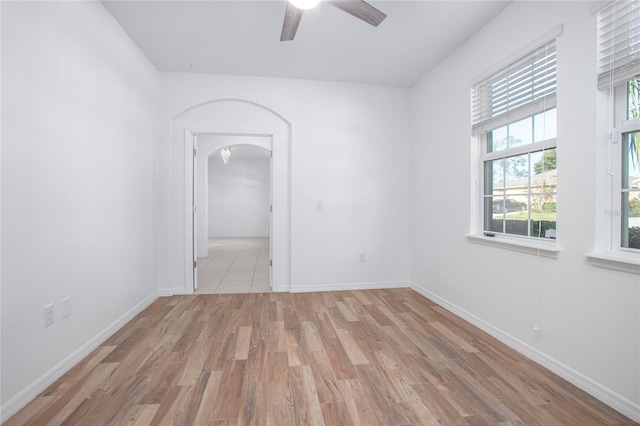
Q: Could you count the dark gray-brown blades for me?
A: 2